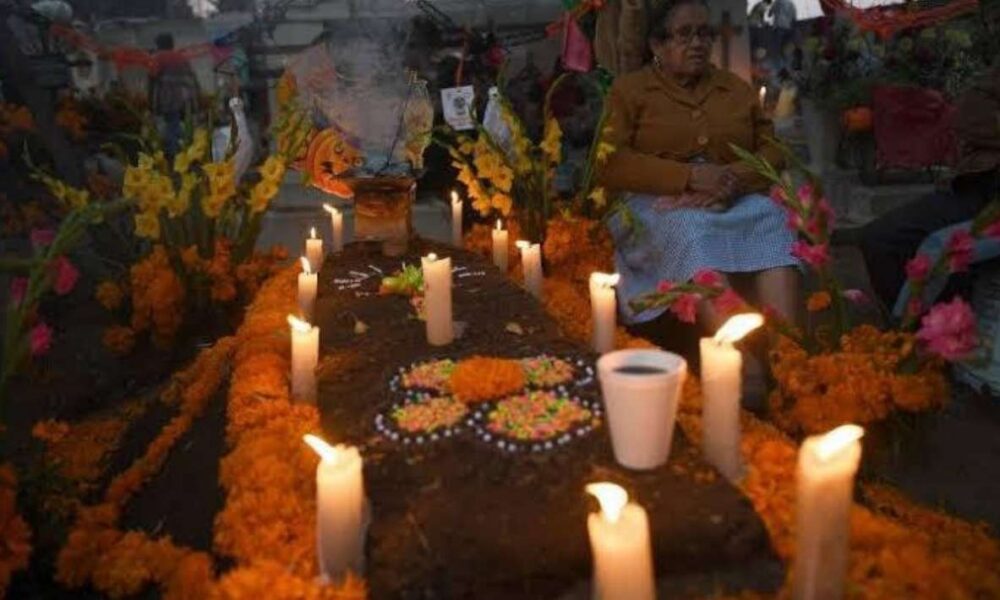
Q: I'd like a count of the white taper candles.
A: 13